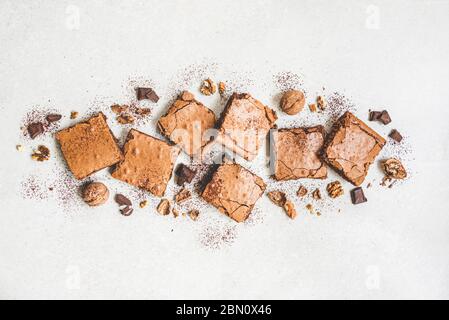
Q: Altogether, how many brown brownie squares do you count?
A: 7